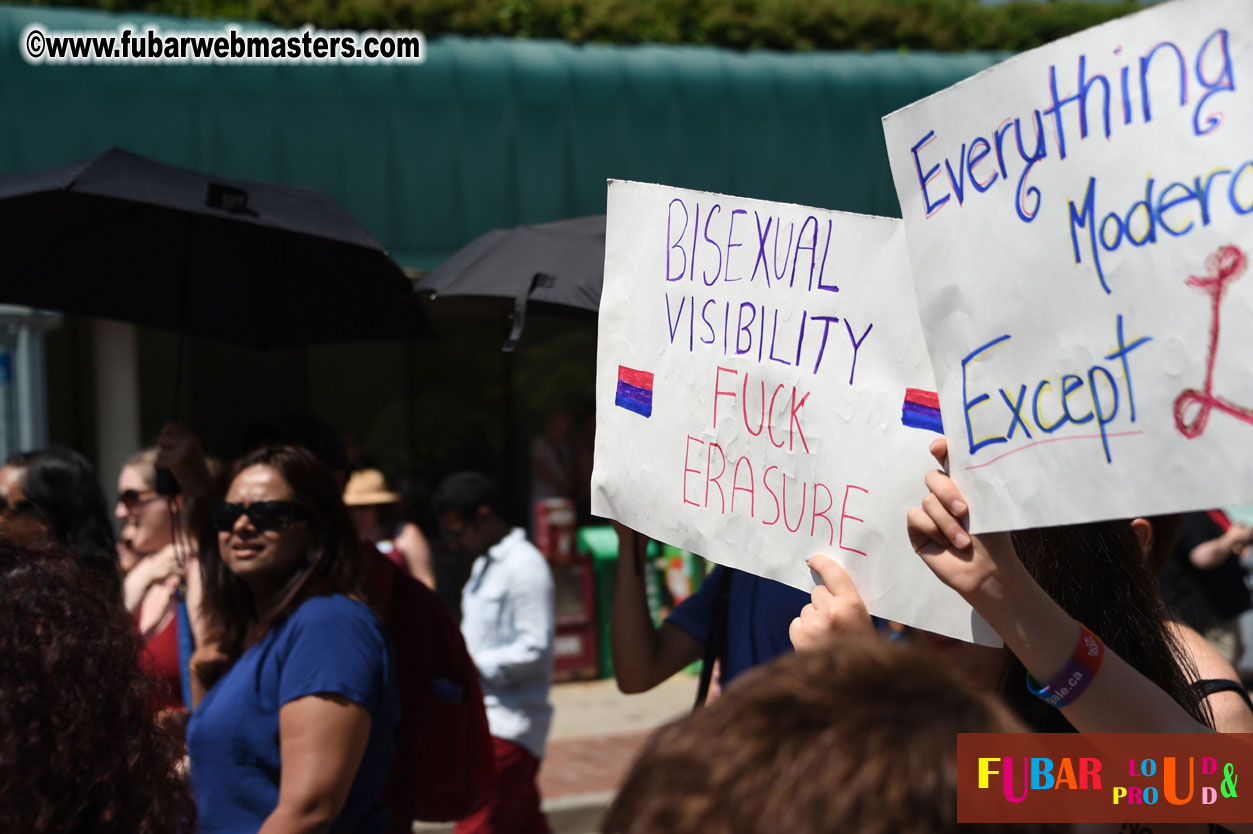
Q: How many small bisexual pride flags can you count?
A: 2